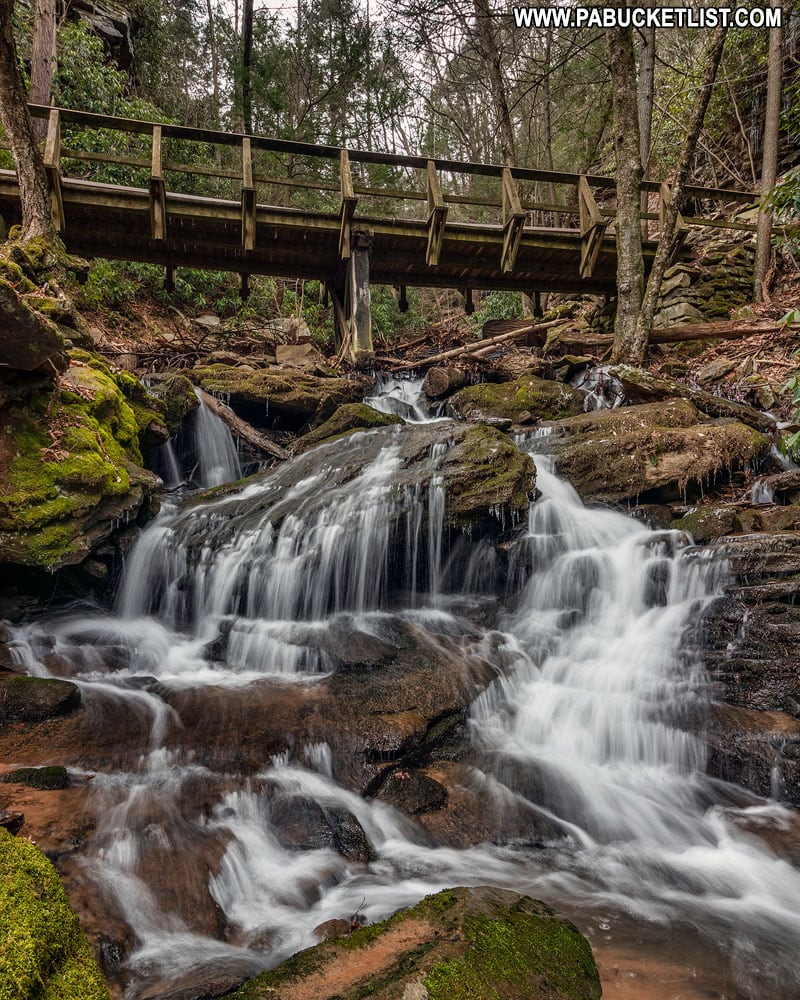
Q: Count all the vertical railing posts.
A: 8